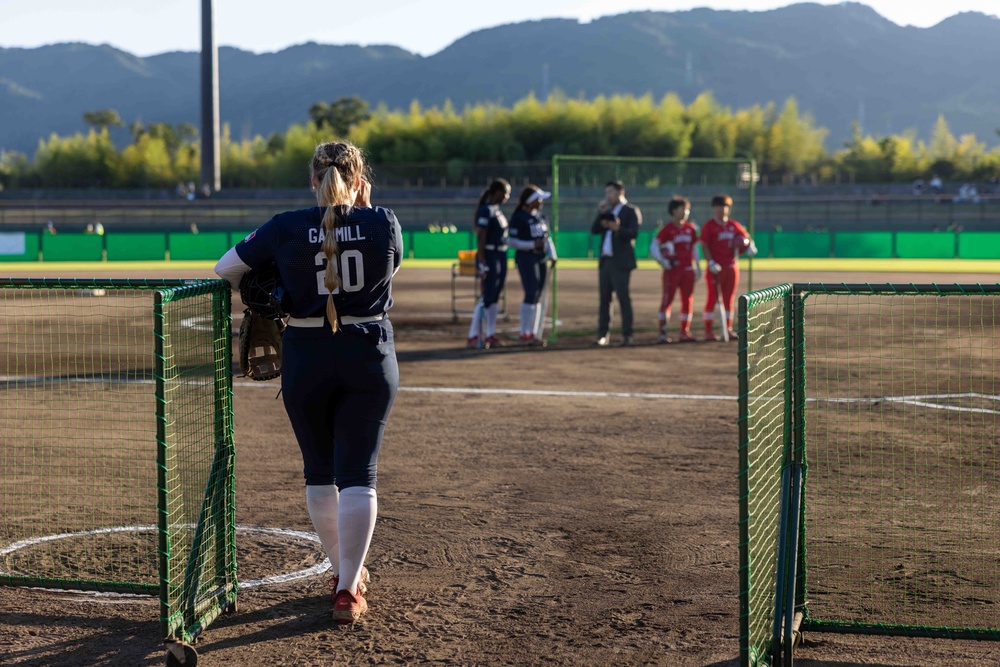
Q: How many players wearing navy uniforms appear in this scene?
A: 3